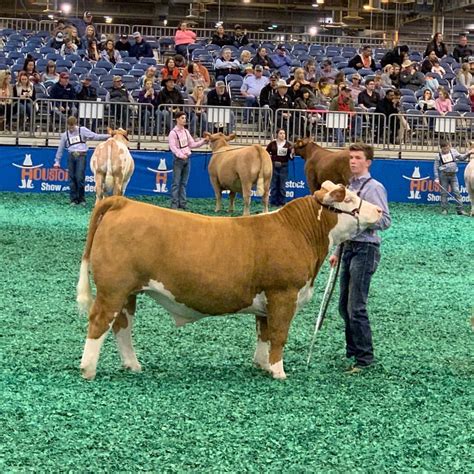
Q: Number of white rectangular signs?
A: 4